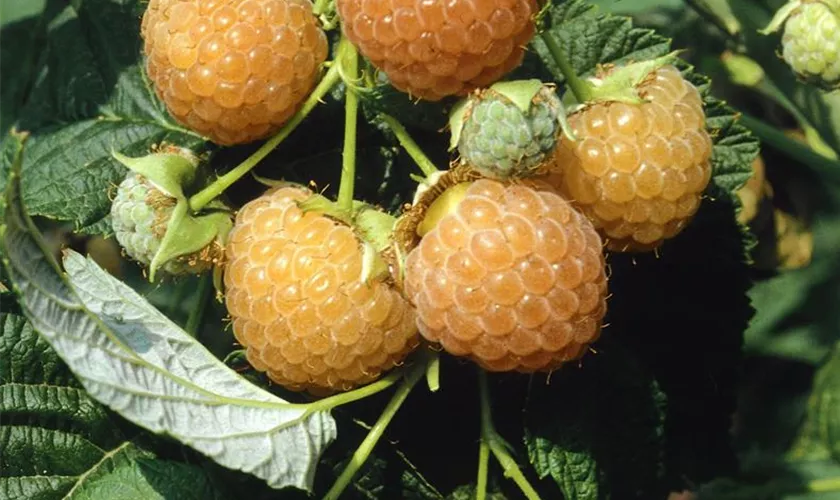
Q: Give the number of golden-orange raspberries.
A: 5